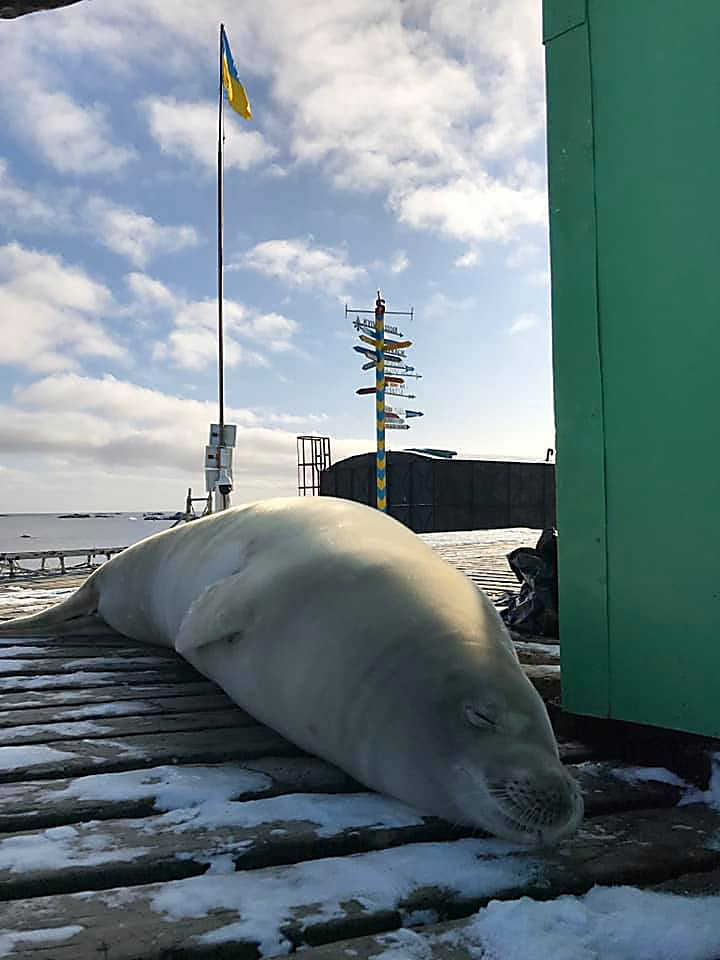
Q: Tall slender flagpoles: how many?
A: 1